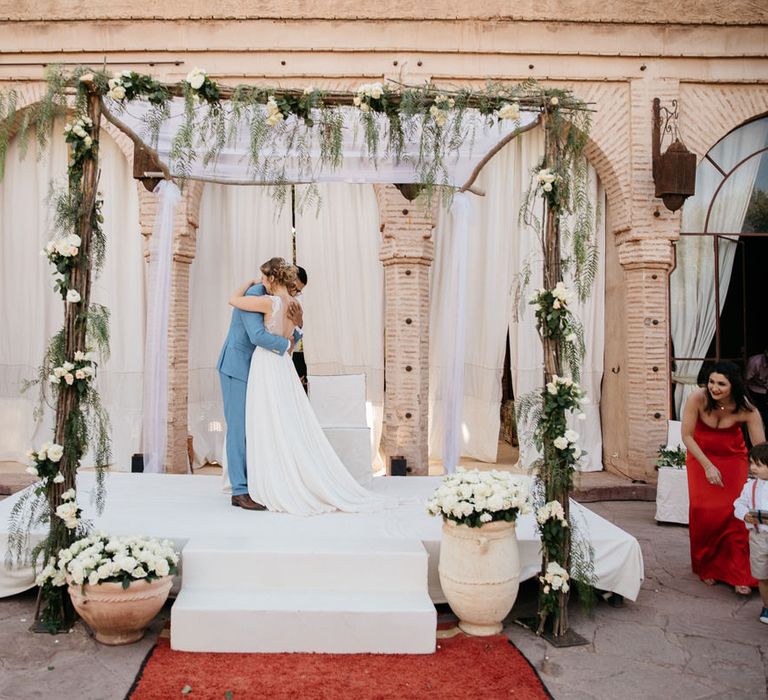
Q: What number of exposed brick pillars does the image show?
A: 3